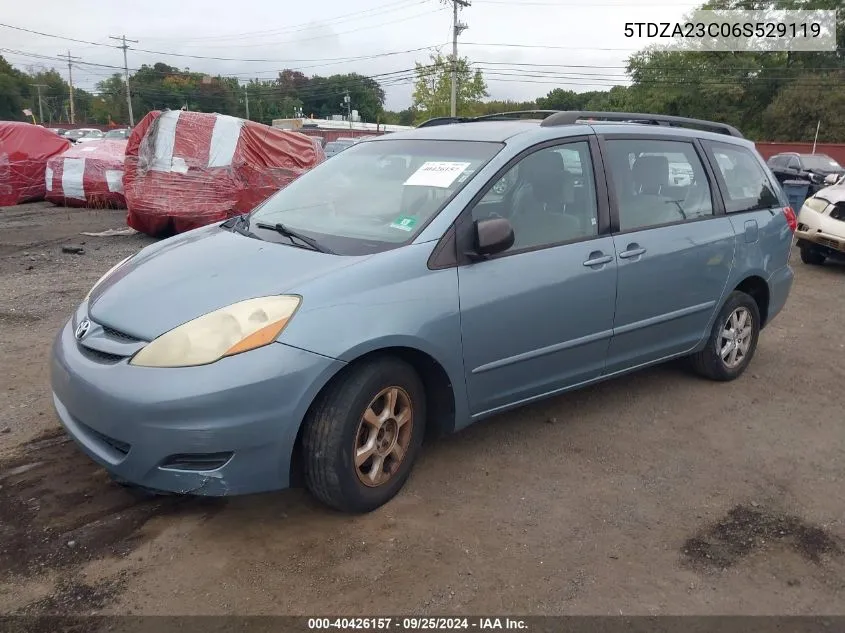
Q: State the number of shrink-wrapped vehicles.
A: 3